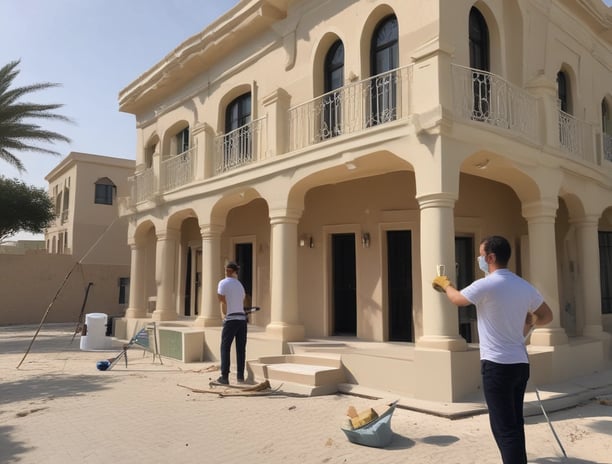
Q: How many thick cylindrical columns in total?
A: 7